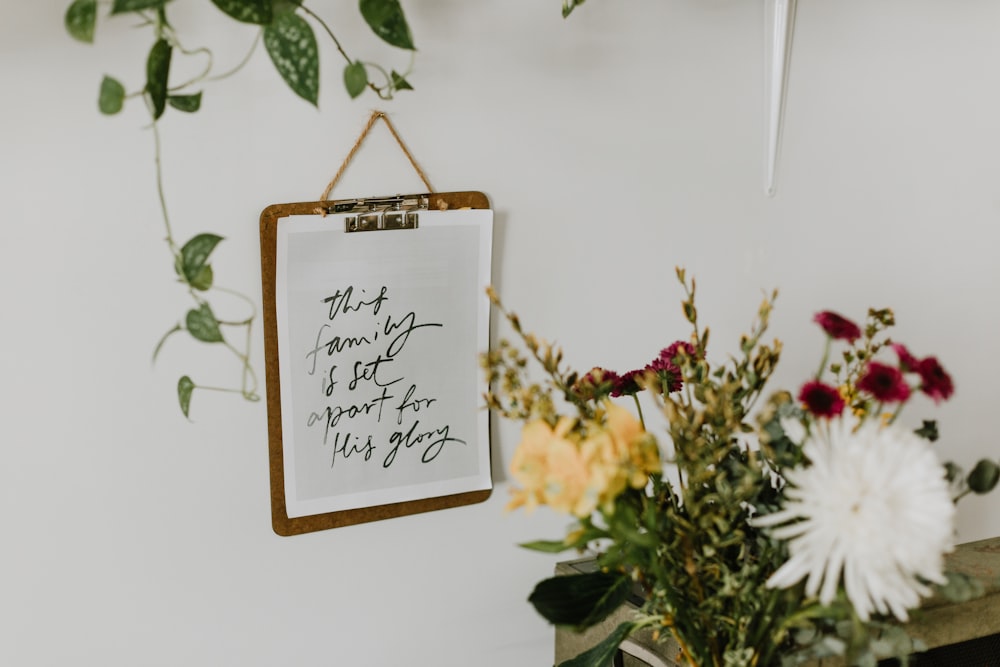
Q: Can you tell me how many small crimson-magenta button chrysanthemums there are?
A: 9